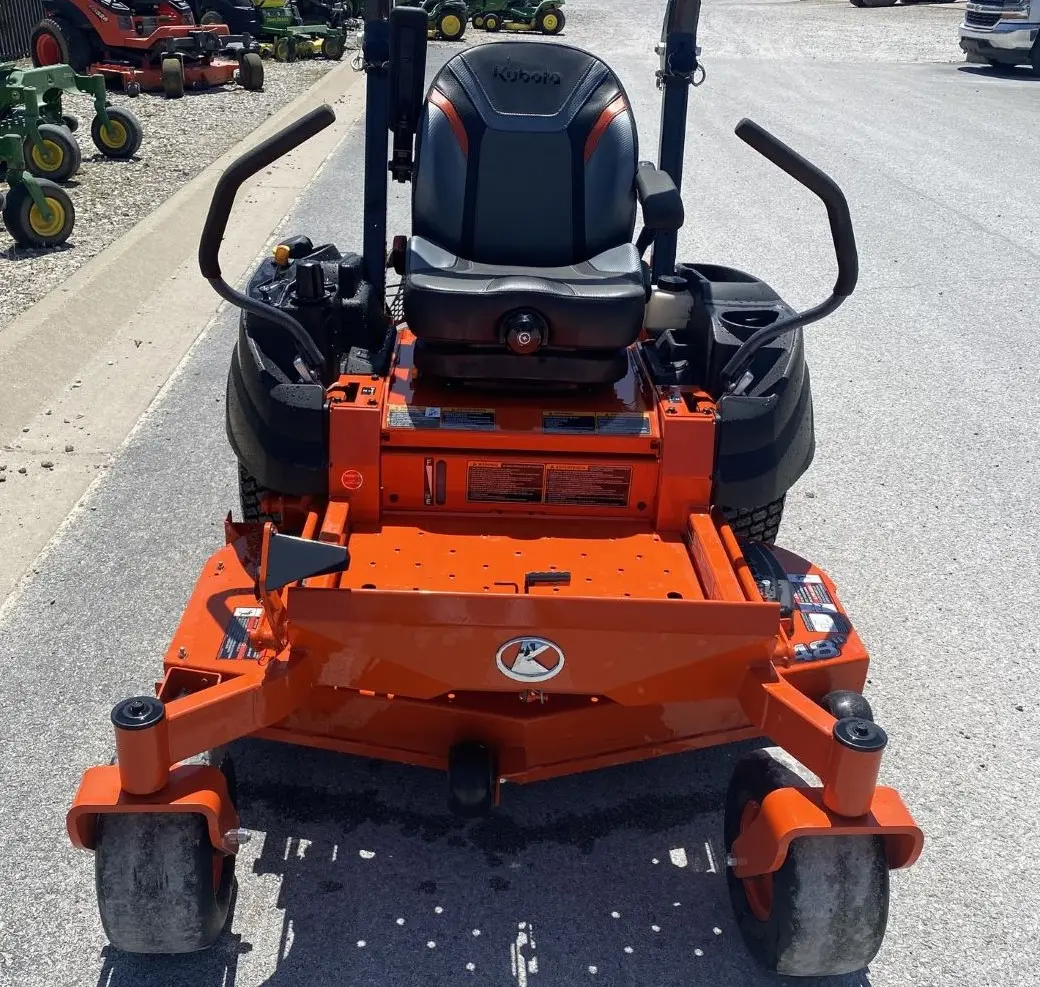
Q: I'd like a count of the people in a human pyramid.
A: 0